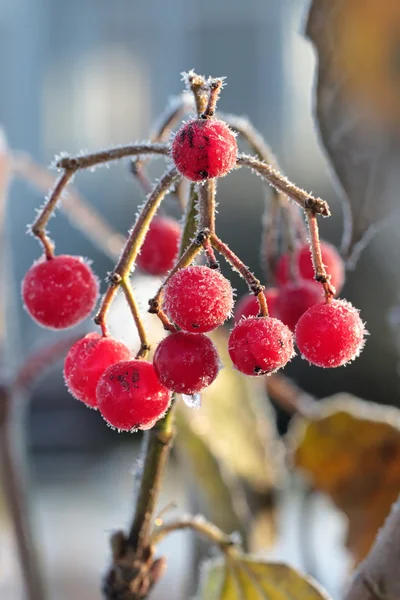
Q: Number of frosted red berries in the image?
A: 12